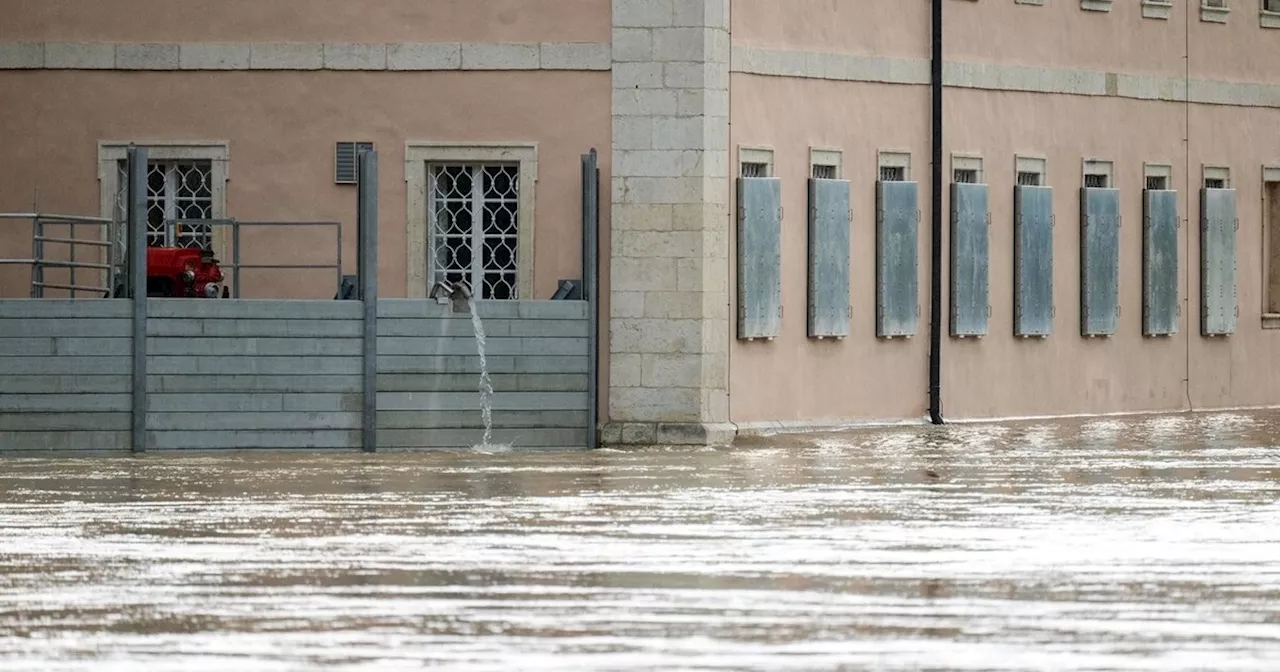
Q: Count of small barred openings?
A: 8